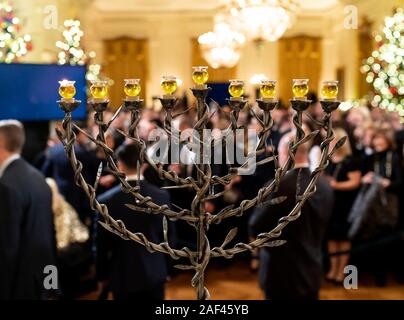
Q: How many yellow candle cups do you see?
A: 9